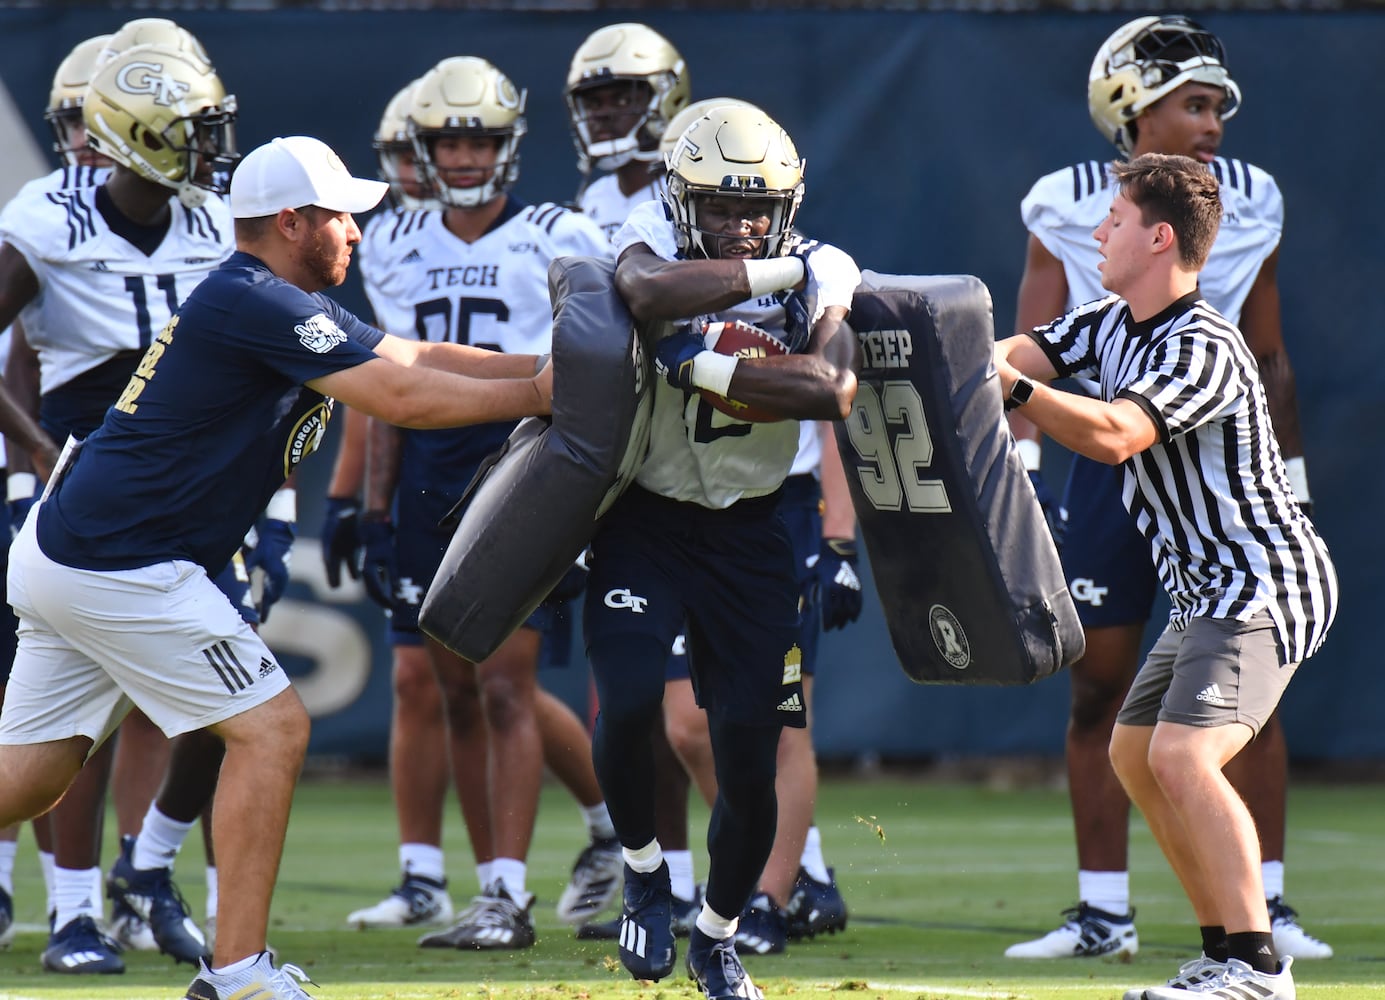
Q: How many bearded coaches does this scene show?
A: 1